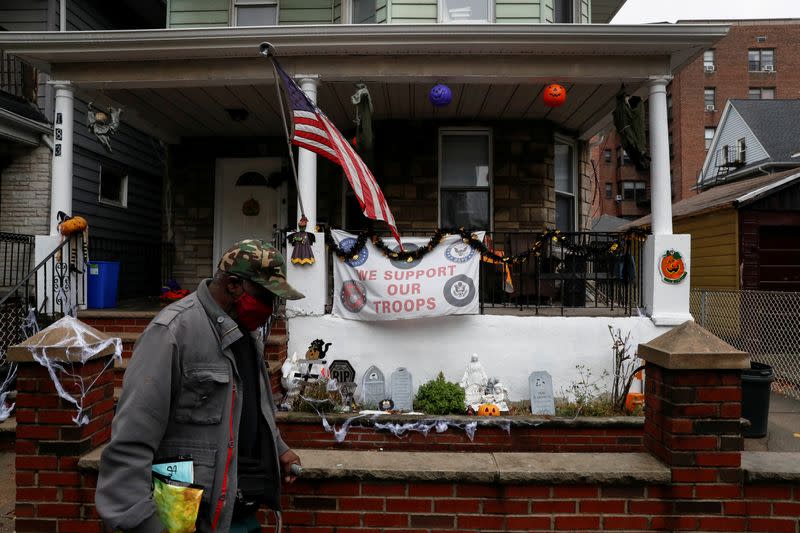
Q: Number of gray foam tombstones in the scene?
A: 3